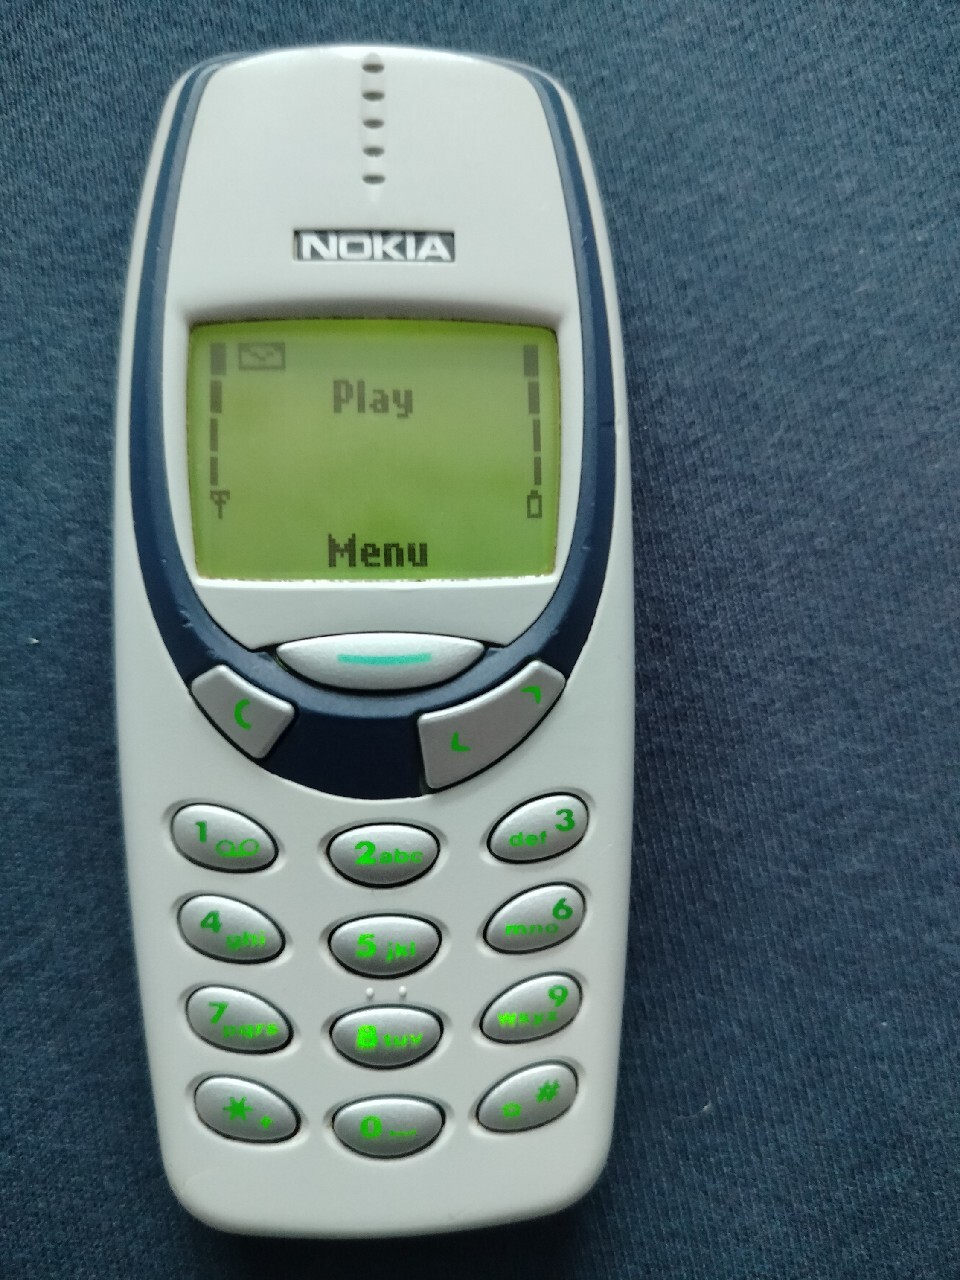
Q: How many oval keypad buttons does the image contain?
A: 12